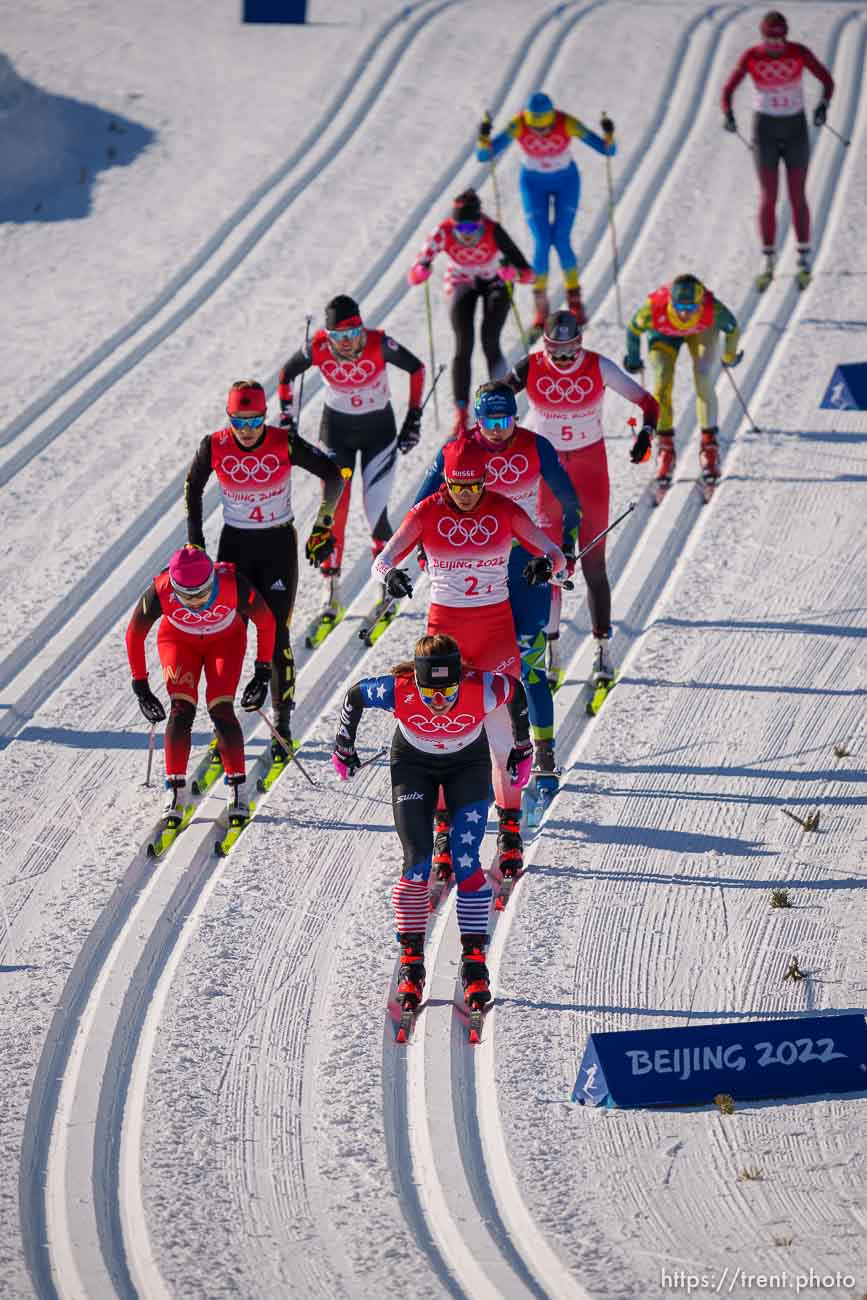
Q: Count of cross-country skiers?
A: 11